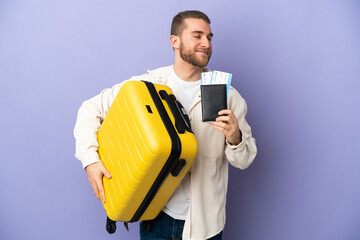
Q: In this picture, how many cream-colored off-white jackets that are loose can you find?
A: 1